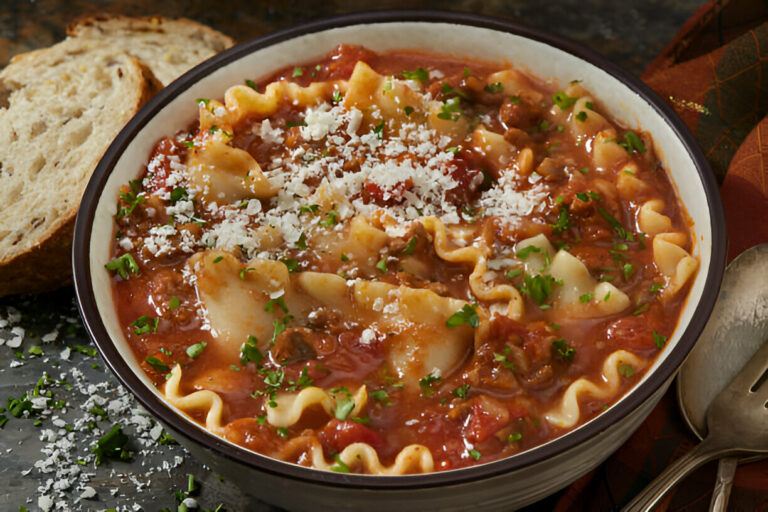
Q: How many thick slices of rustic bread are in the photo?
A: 2